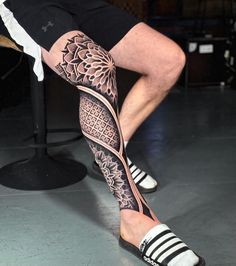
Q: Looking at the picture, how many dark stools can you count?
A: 1